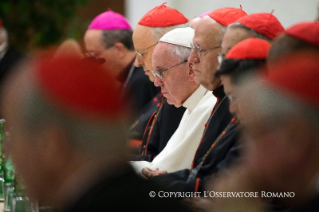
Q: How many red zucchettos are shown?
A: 7